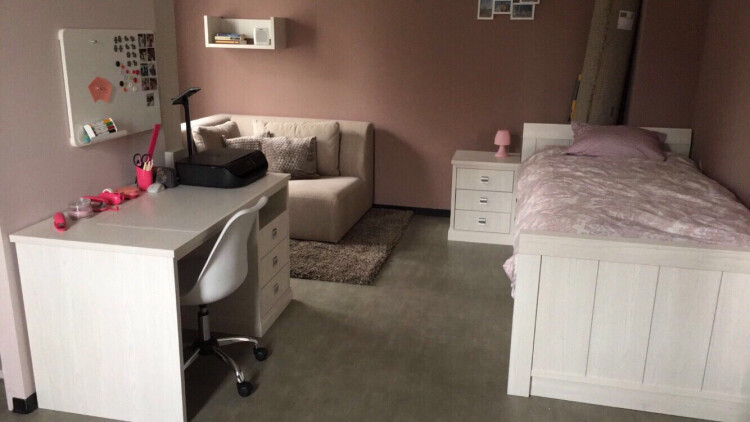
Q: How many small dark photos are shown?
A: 9